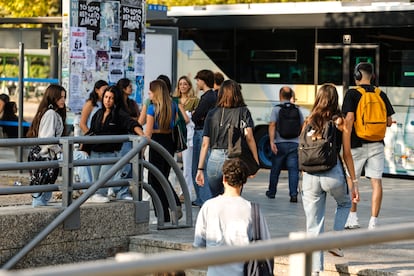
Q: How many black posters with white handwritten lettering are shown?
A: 2